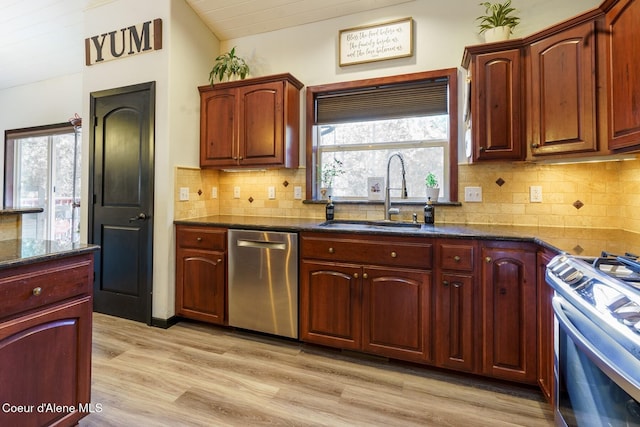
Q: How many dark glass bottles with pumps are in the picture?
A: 2